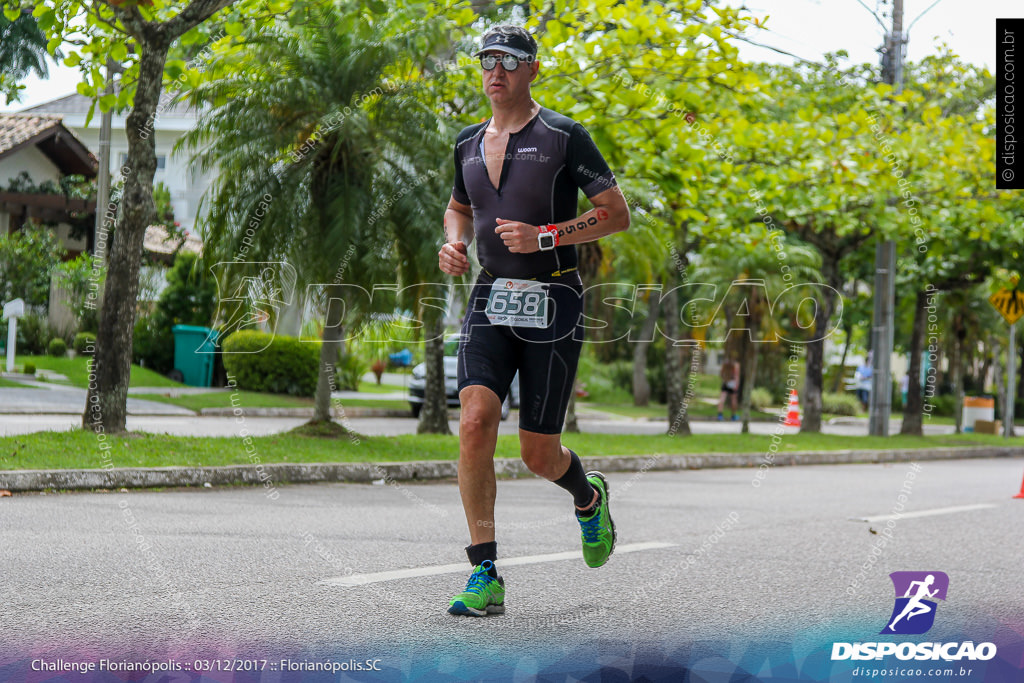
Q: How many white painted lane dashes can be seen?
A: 2